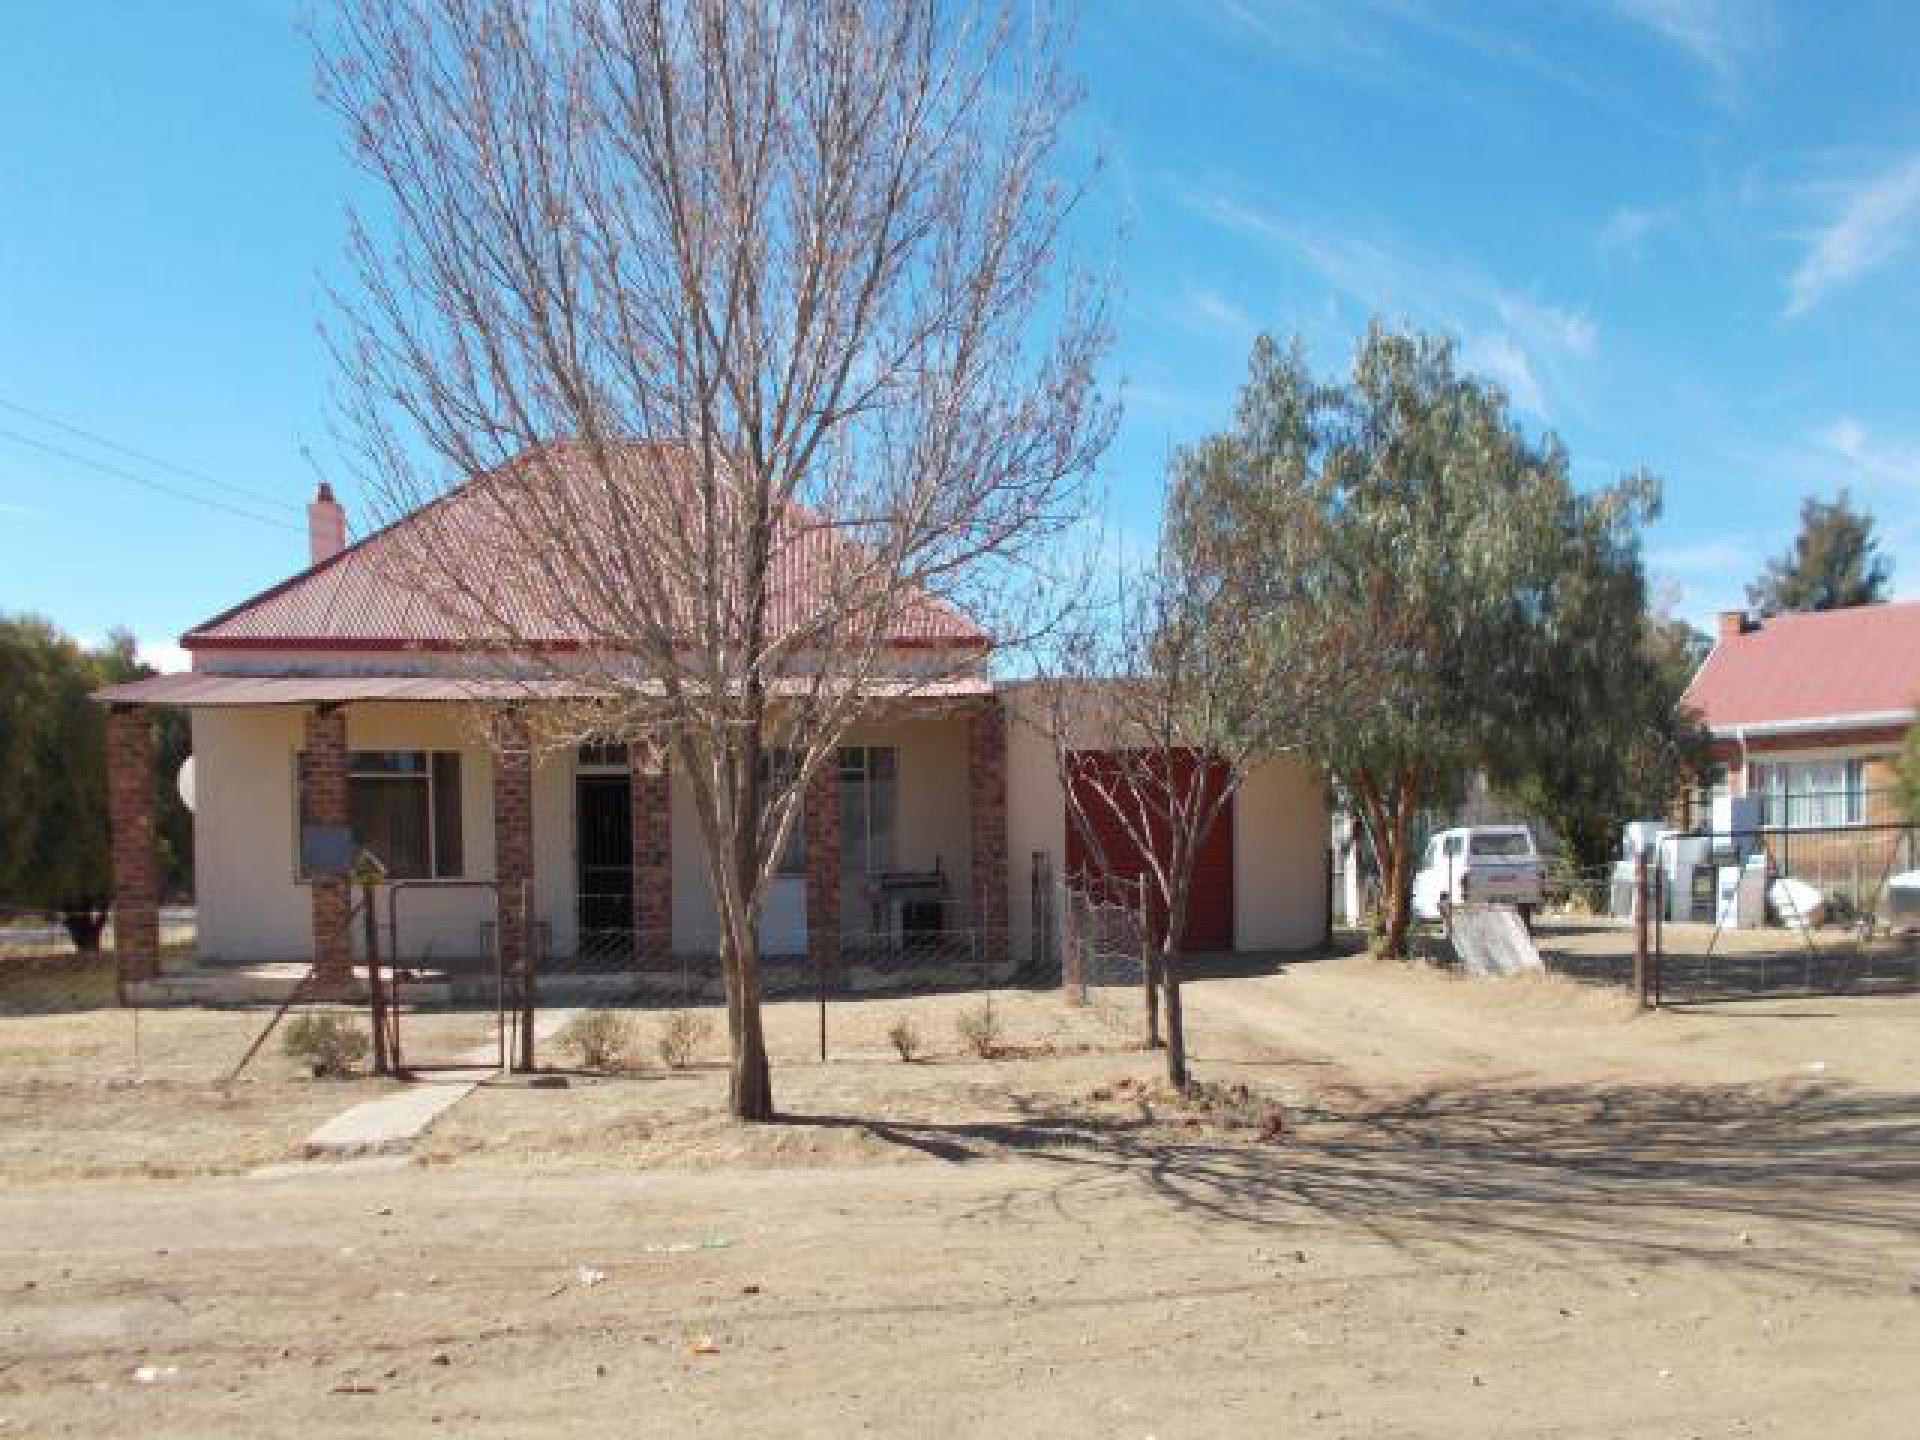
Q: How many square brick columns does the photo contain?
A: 6